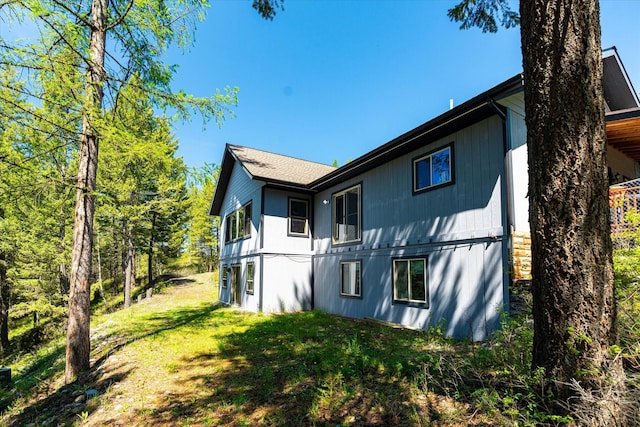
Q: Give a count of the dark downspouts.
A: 1